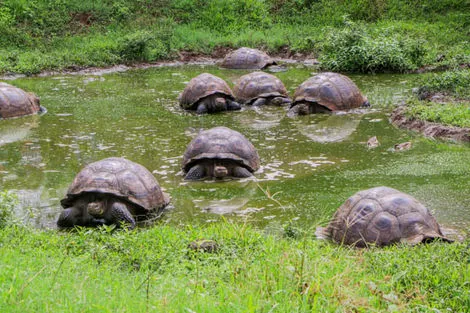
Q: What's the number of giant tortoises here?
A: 8